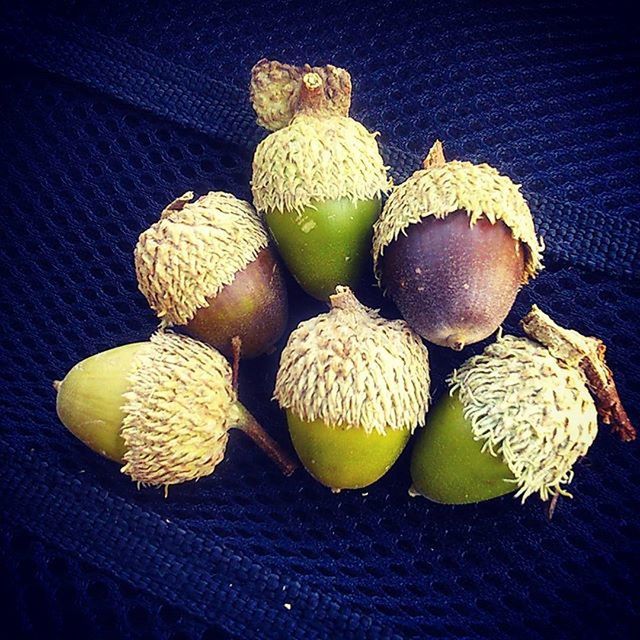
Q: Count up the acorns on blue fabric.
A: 6